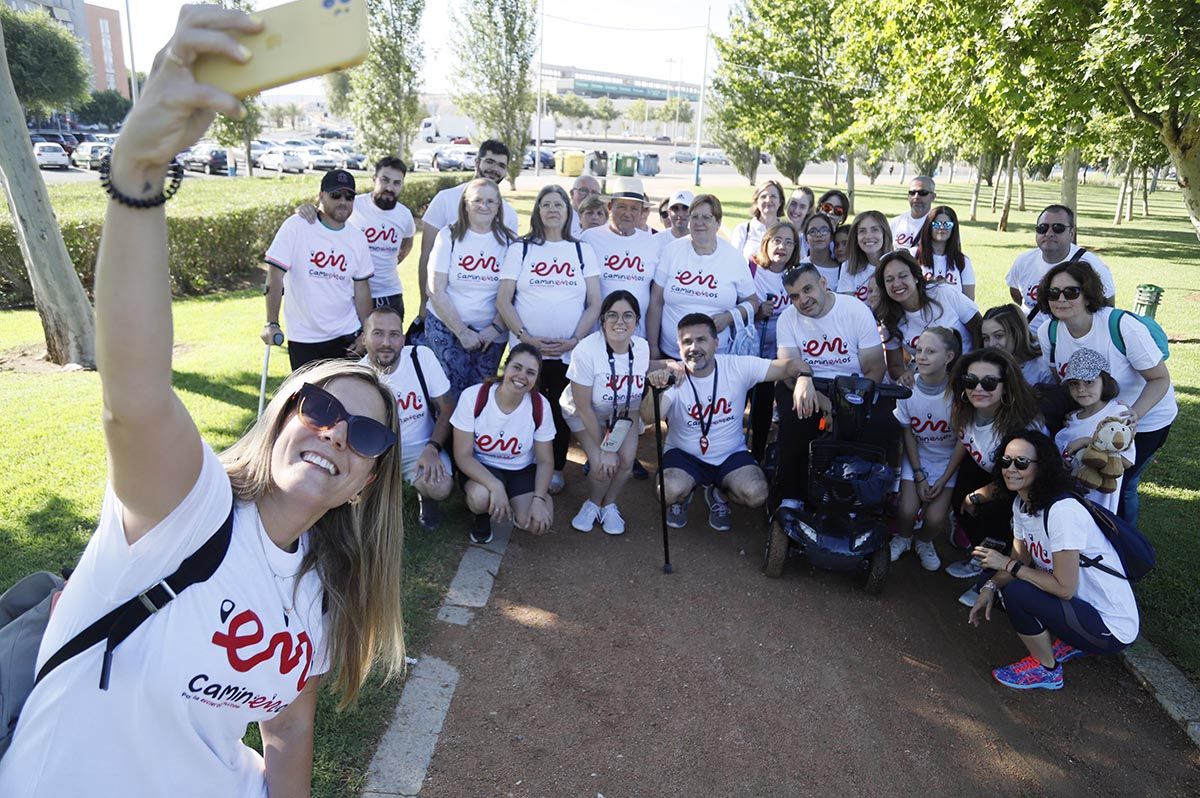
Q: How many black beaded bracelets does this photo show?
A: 1